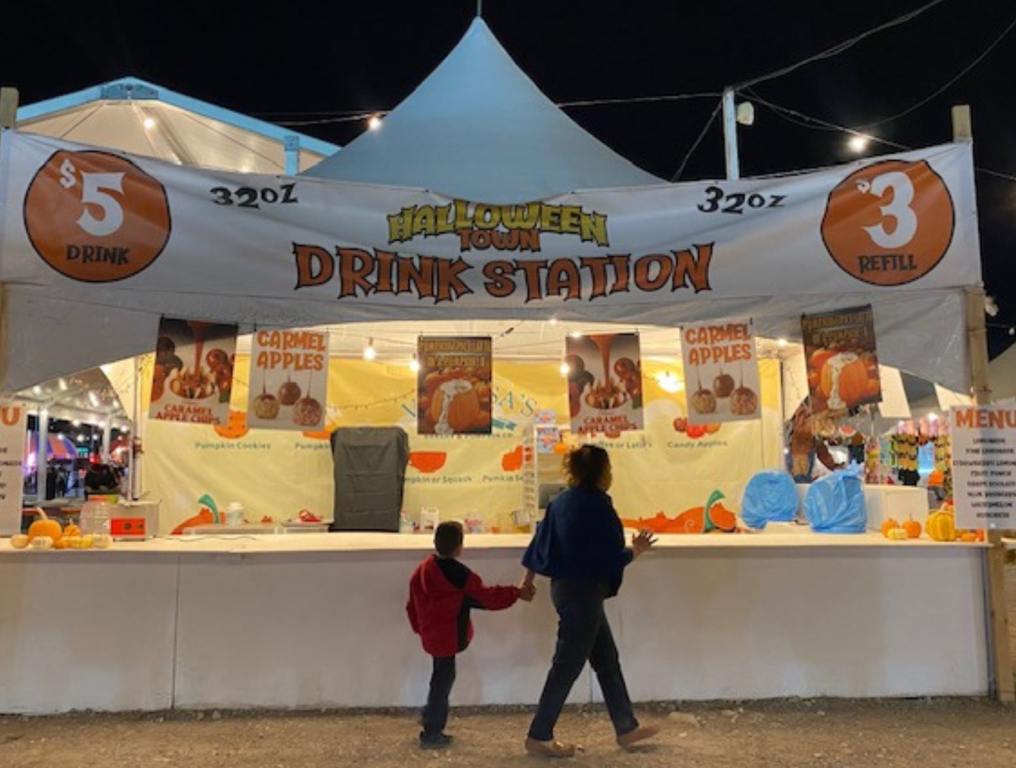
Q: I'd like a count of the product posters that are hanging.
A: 6